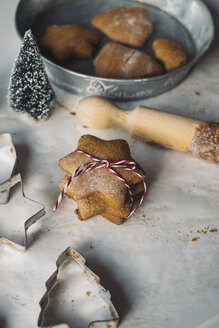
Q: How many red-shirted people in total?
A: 0